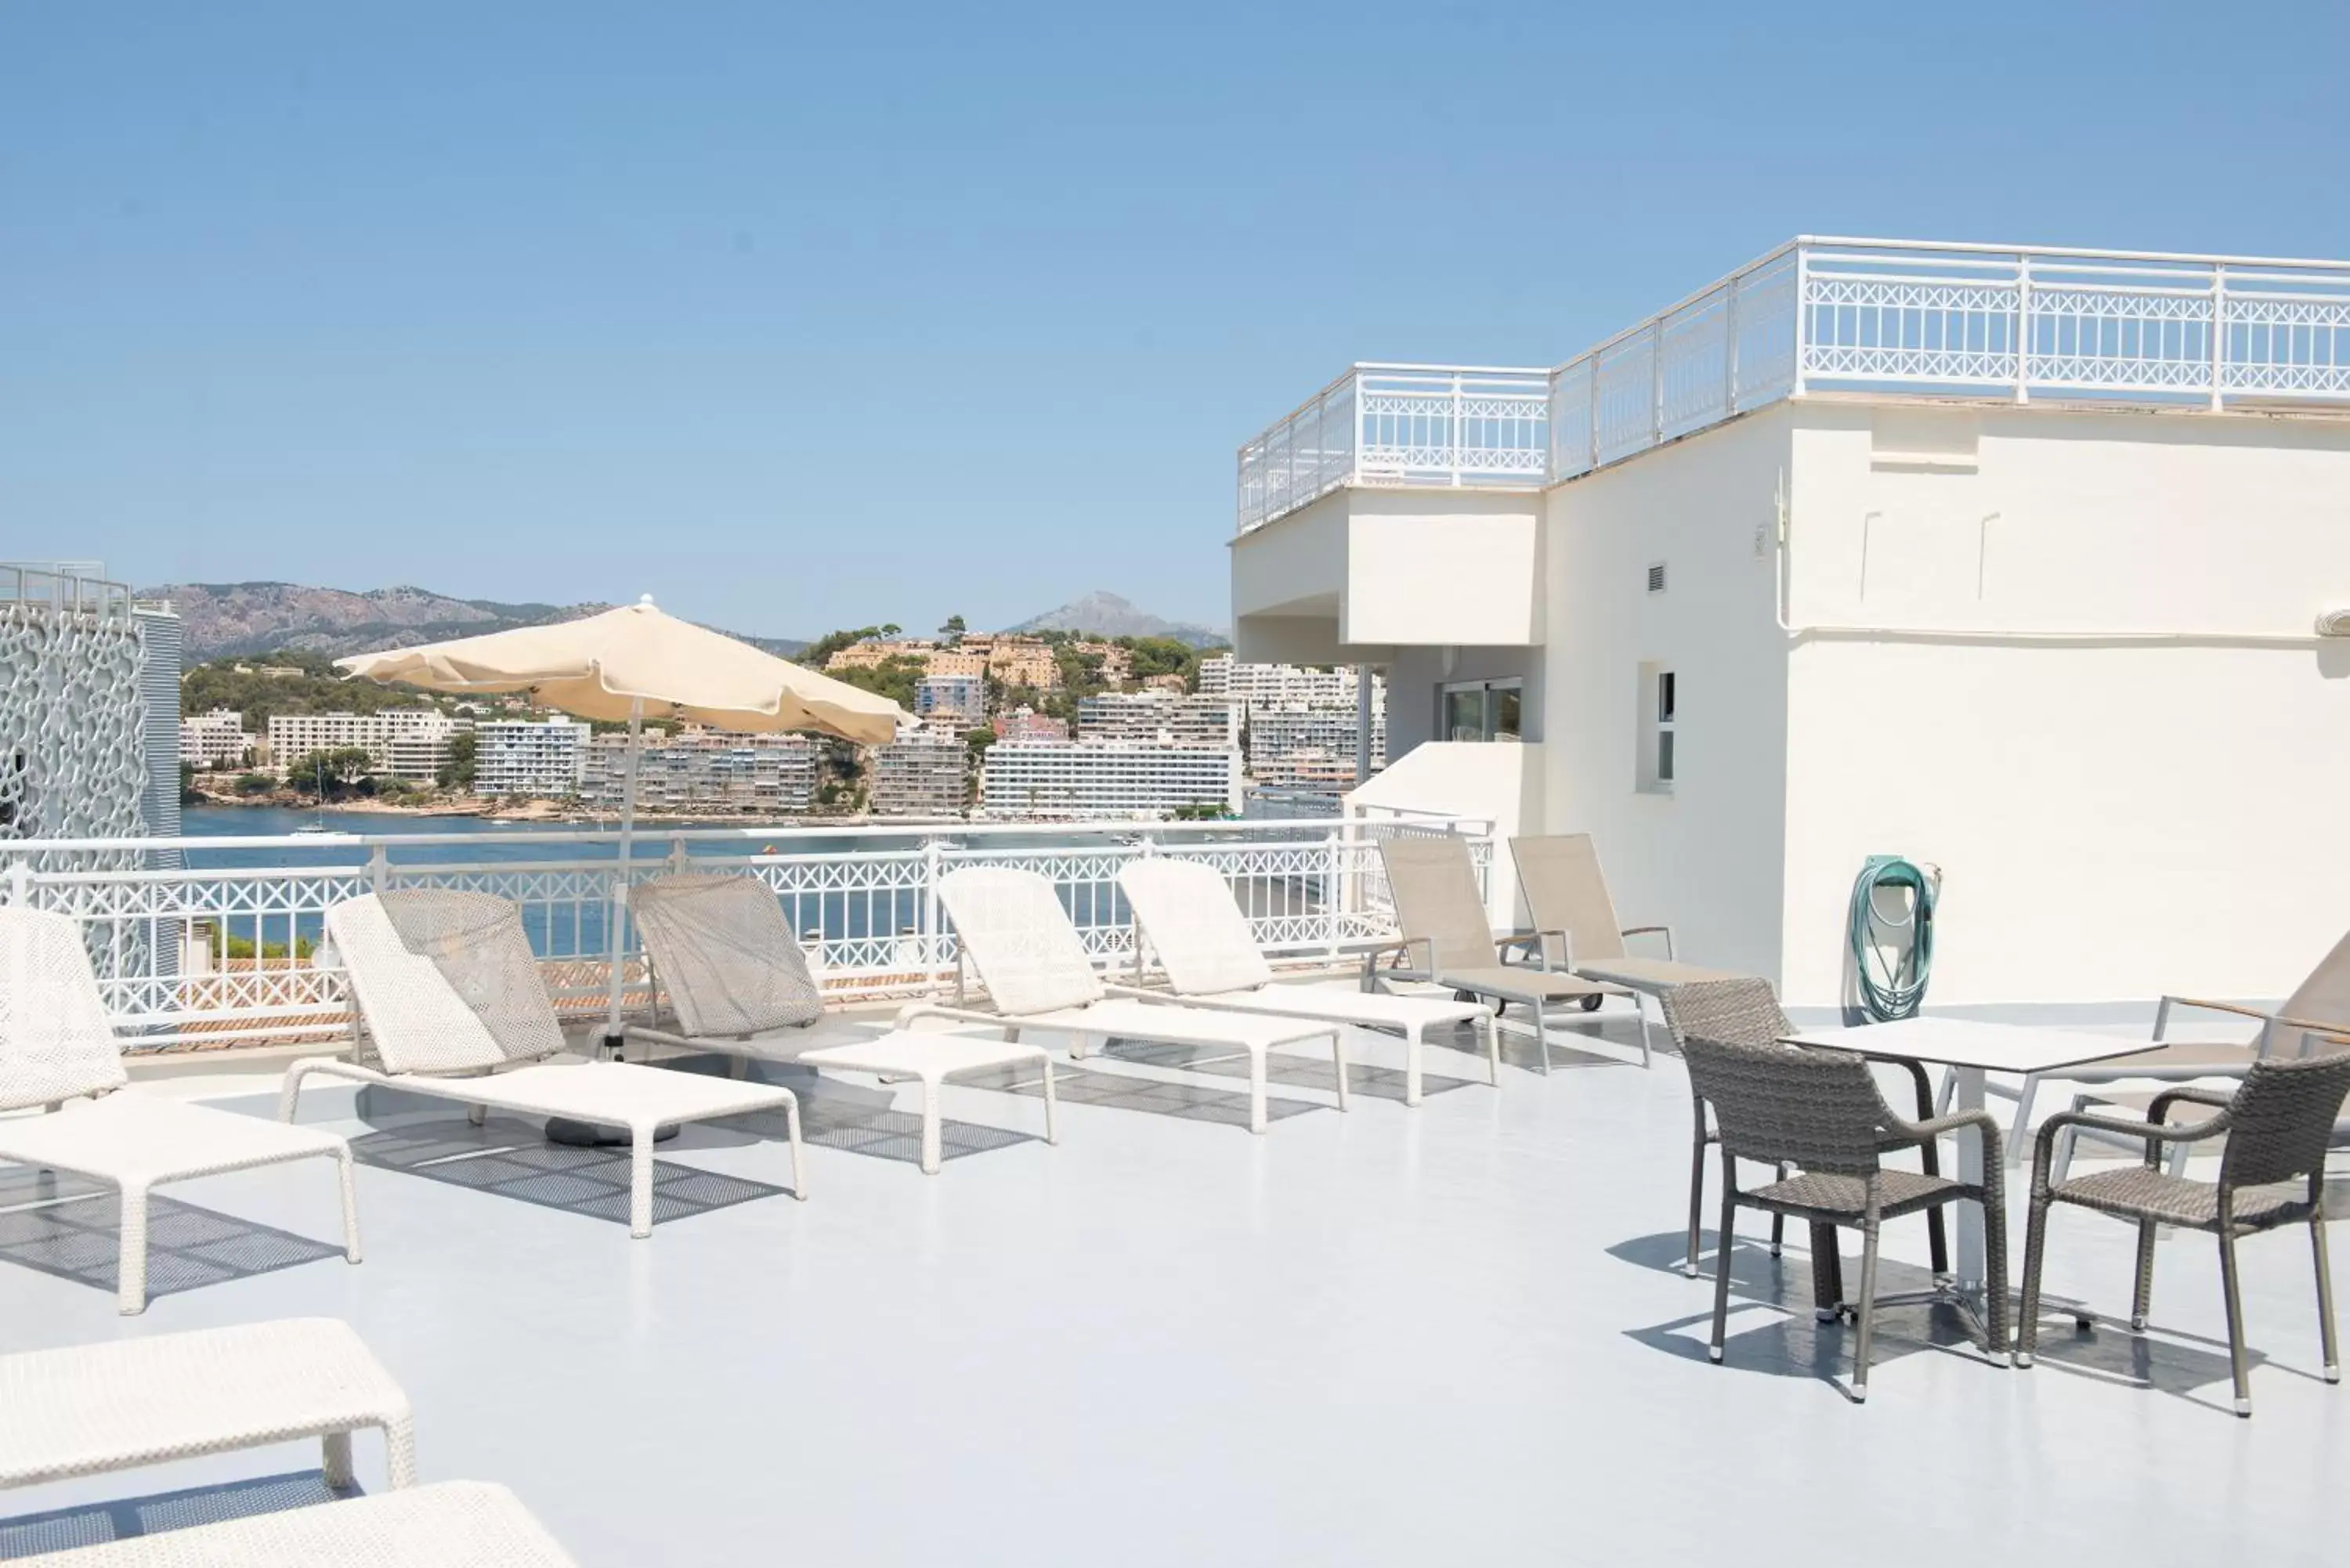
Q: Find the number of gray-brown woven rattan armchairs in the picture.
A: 3